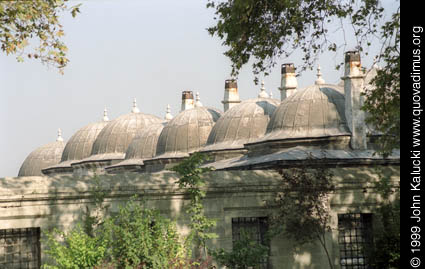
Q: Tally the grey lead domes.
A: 7